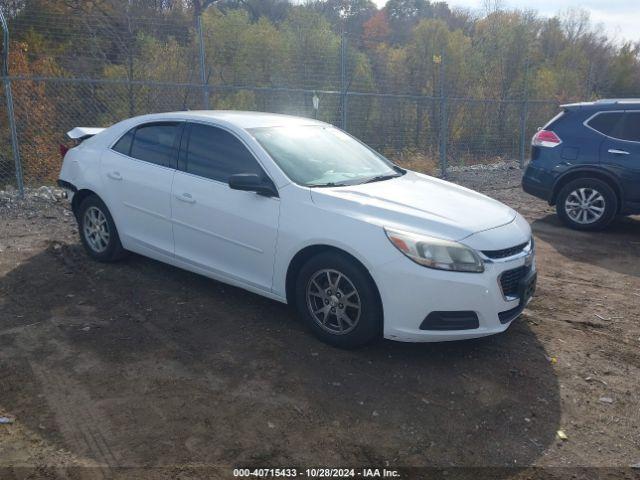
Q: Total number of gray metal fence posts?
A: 5